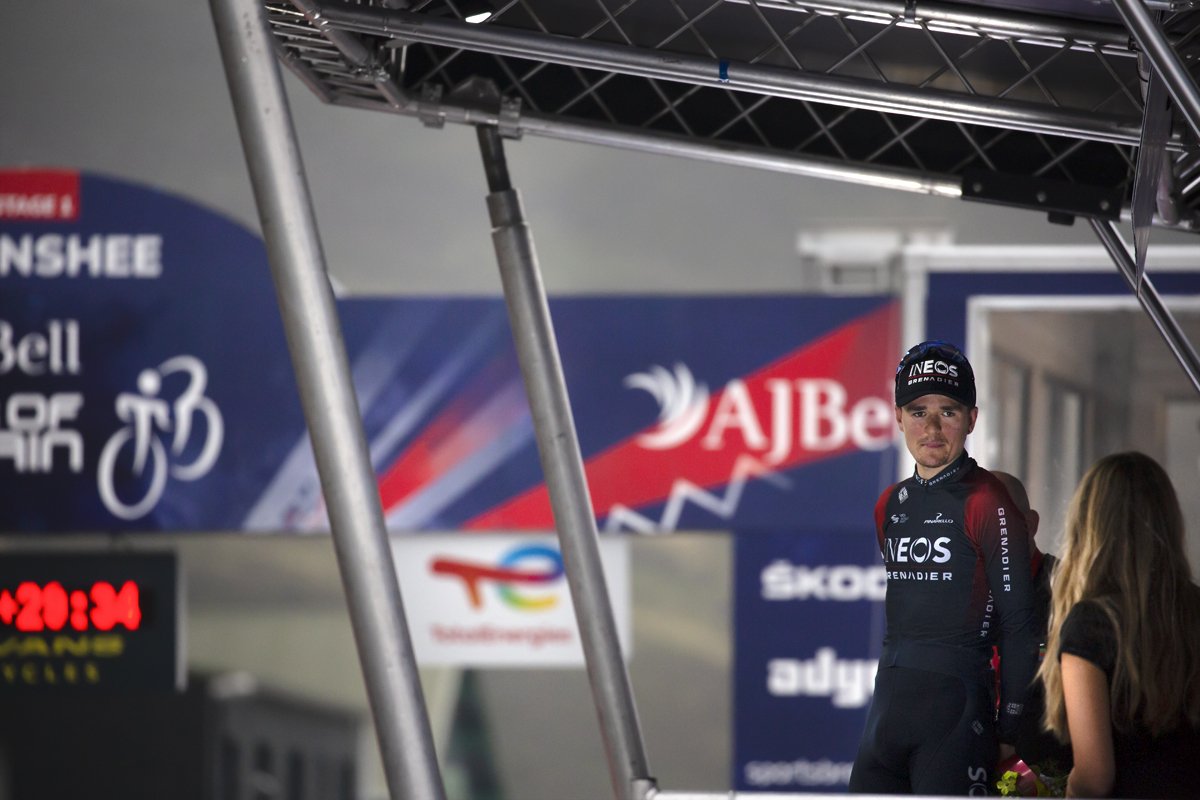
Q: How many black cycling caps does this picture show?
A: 1